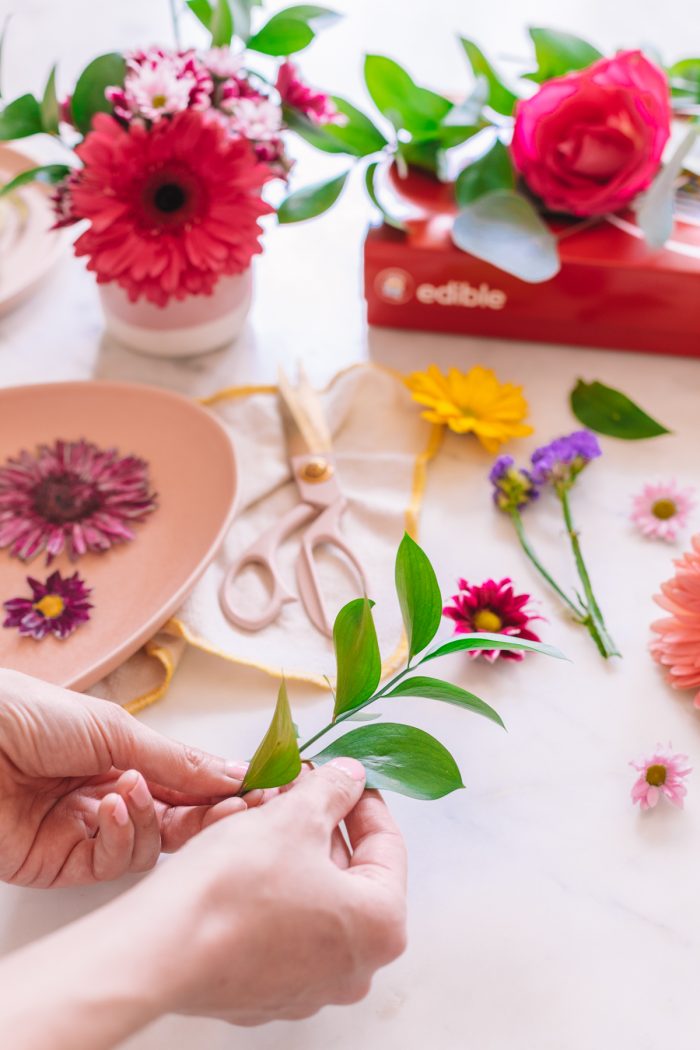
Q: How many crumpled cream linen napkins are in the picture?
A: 1